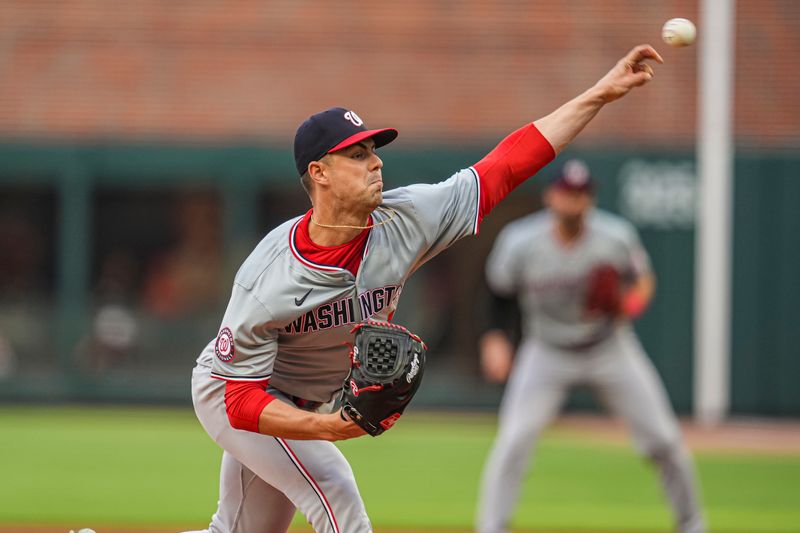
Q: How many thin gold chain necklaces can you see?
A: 1